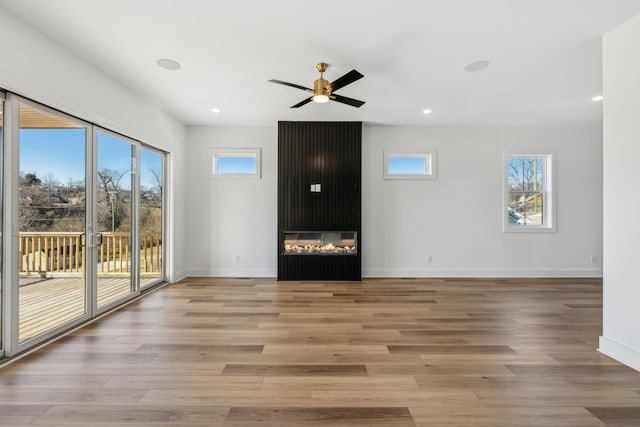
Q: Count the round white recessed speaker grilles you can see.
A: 2